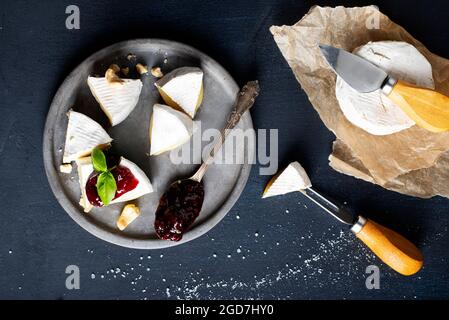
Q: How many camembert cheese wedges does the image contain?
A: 6